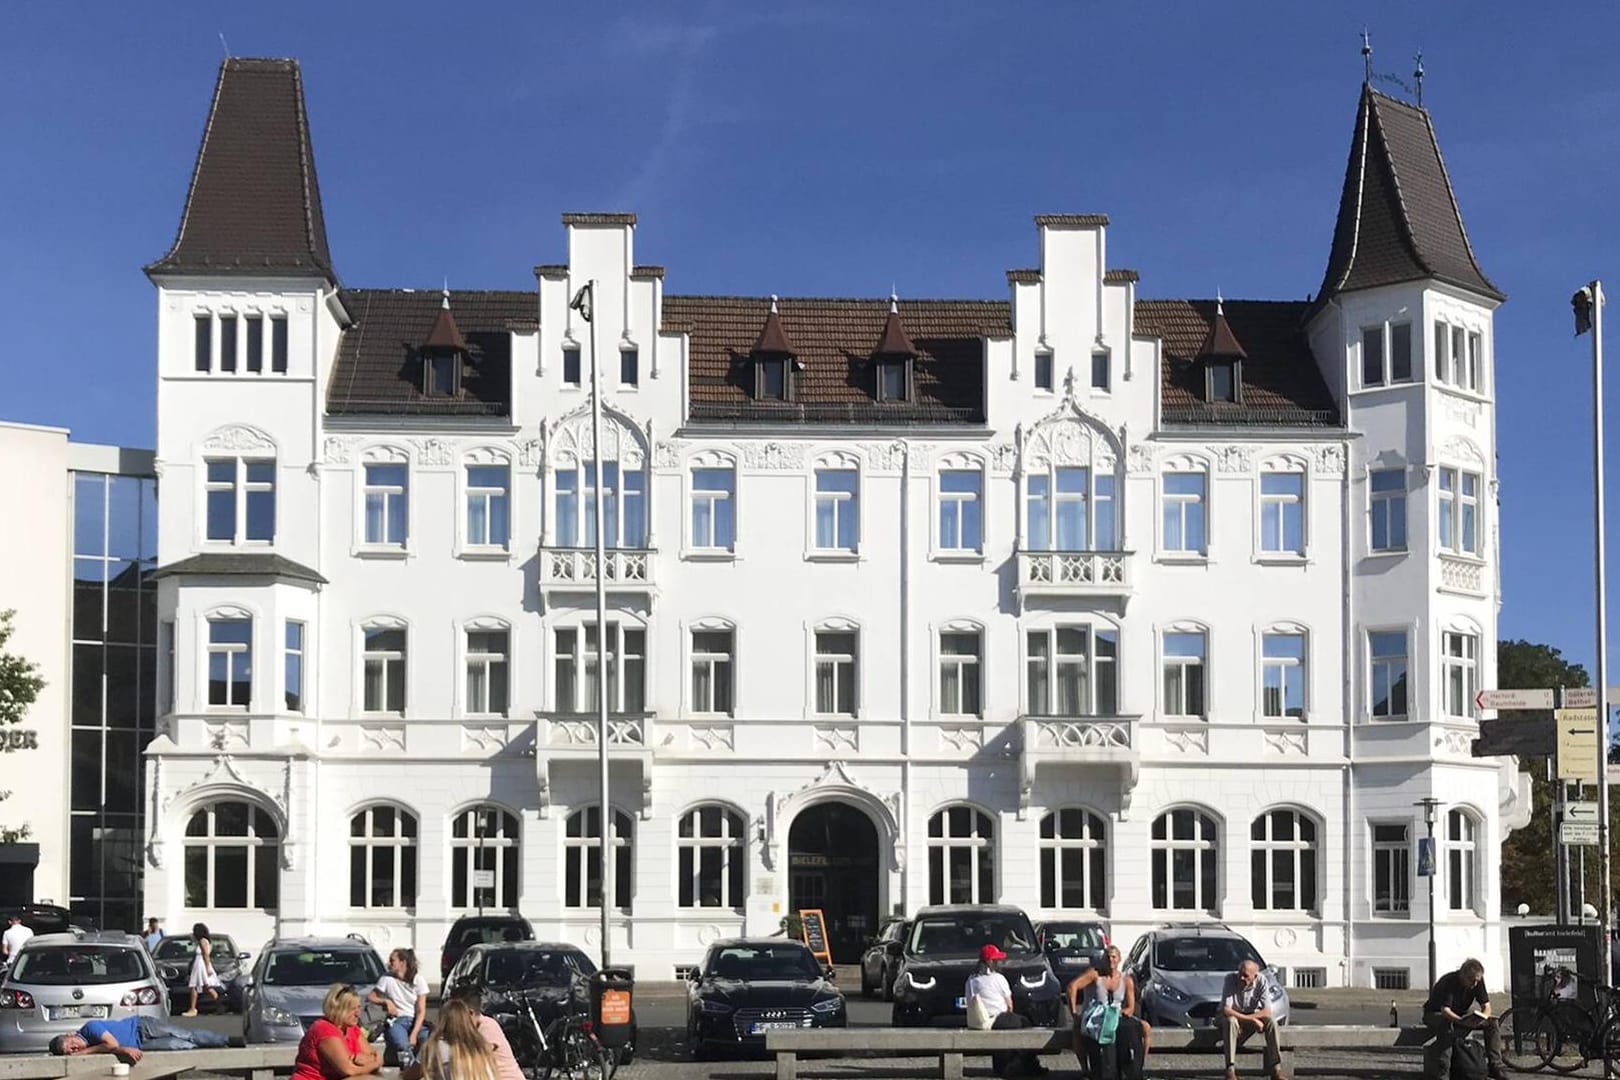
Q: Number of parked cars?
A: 11